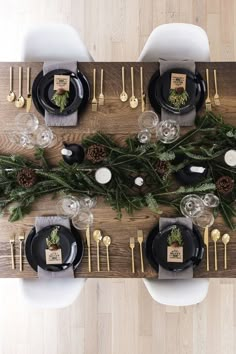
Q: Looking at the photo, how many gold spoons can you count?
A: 8